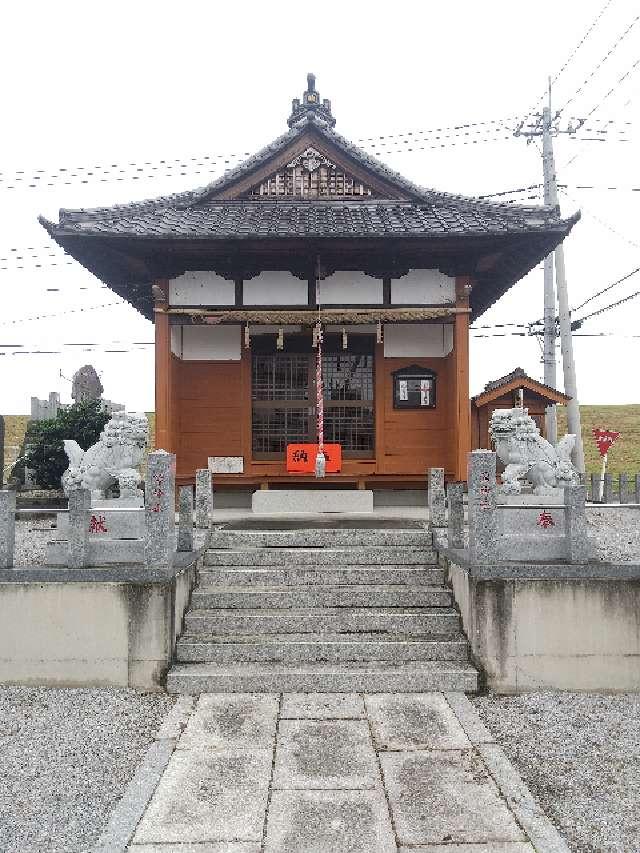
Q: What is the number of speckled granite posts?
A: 9